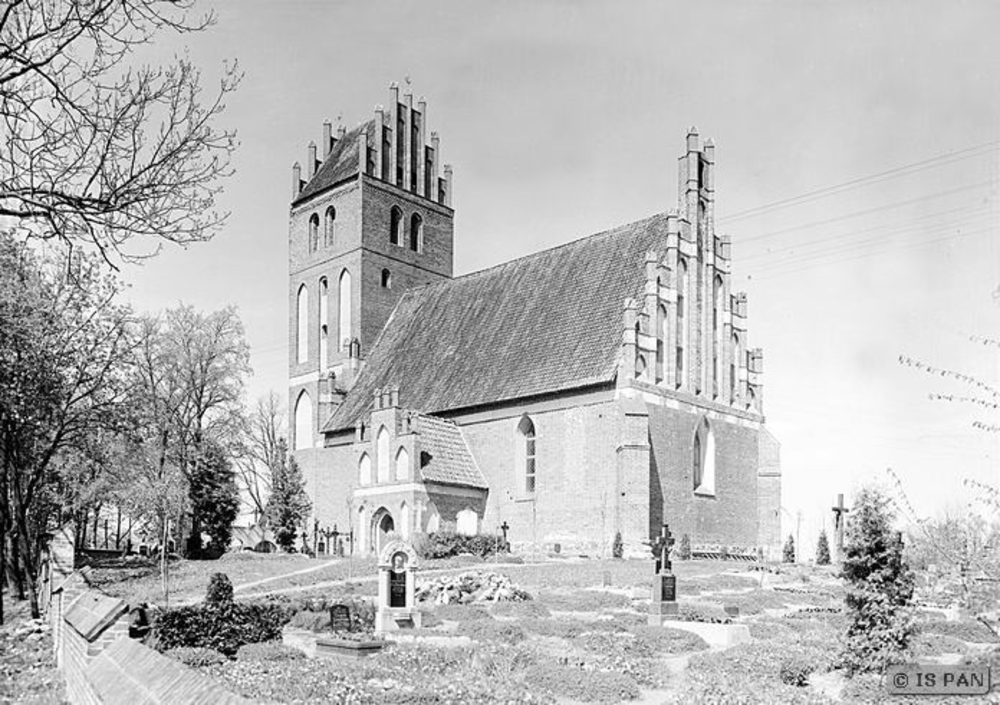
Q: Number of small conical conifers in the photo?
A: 4